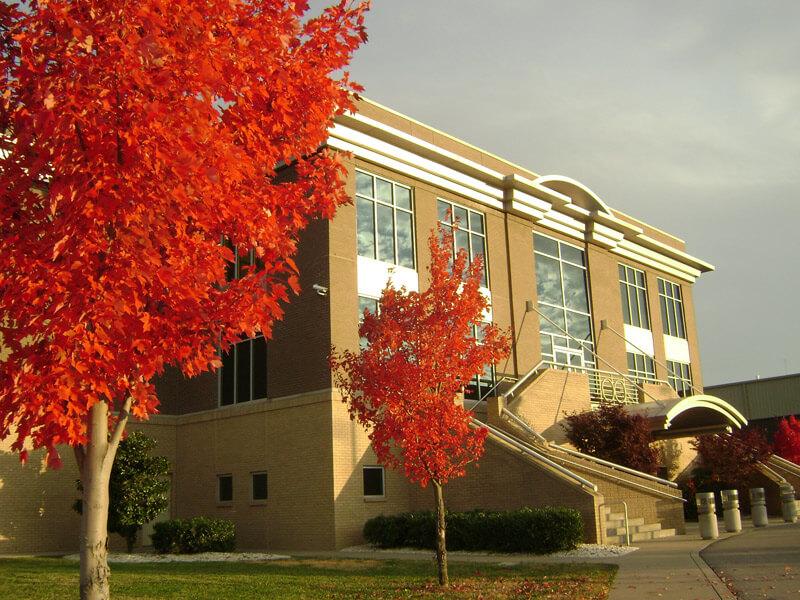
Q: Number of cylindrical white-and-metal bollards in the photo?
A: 4